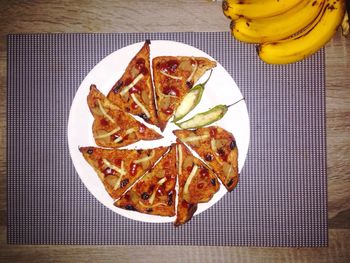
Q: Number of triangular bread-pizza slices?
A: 7